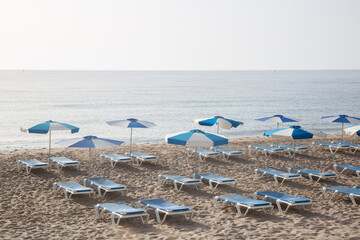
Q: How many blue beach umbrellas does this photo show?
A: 9